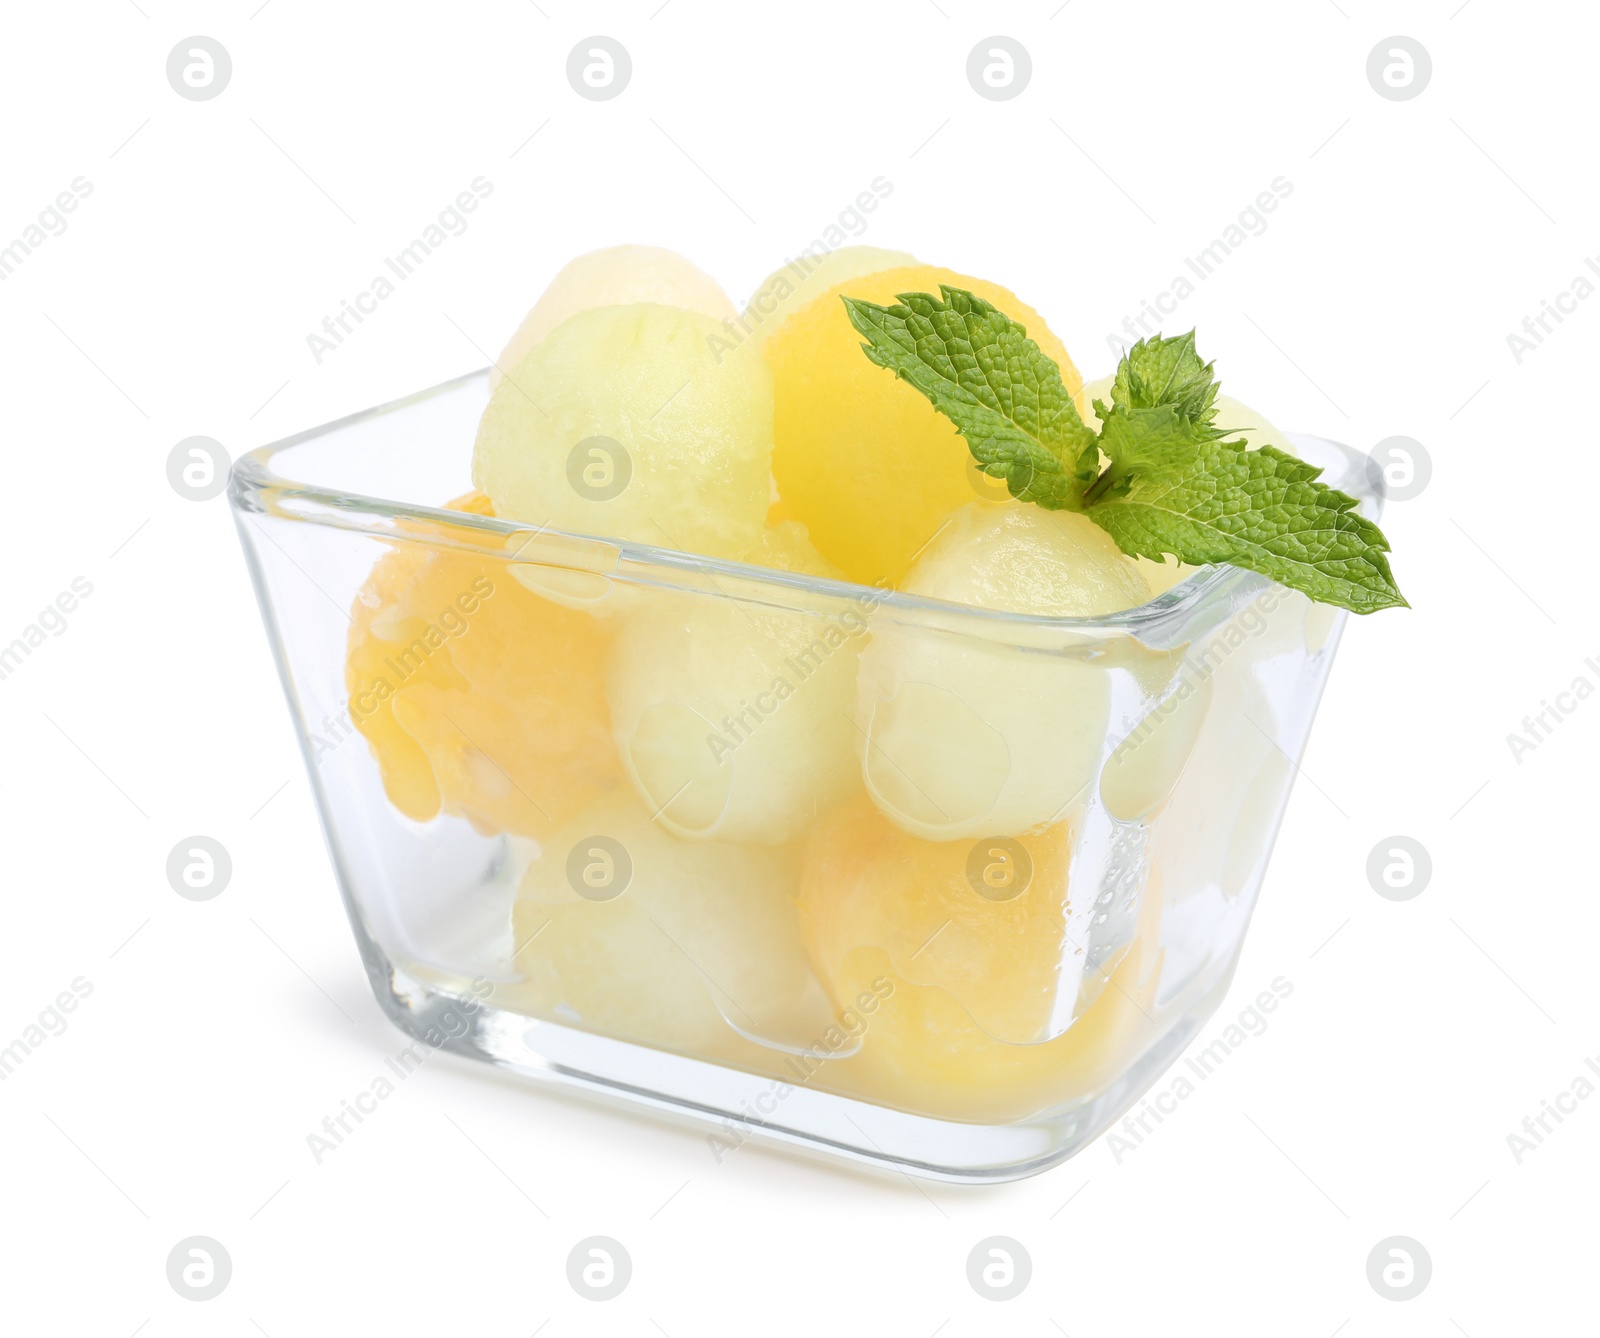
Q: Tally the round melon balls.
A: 10